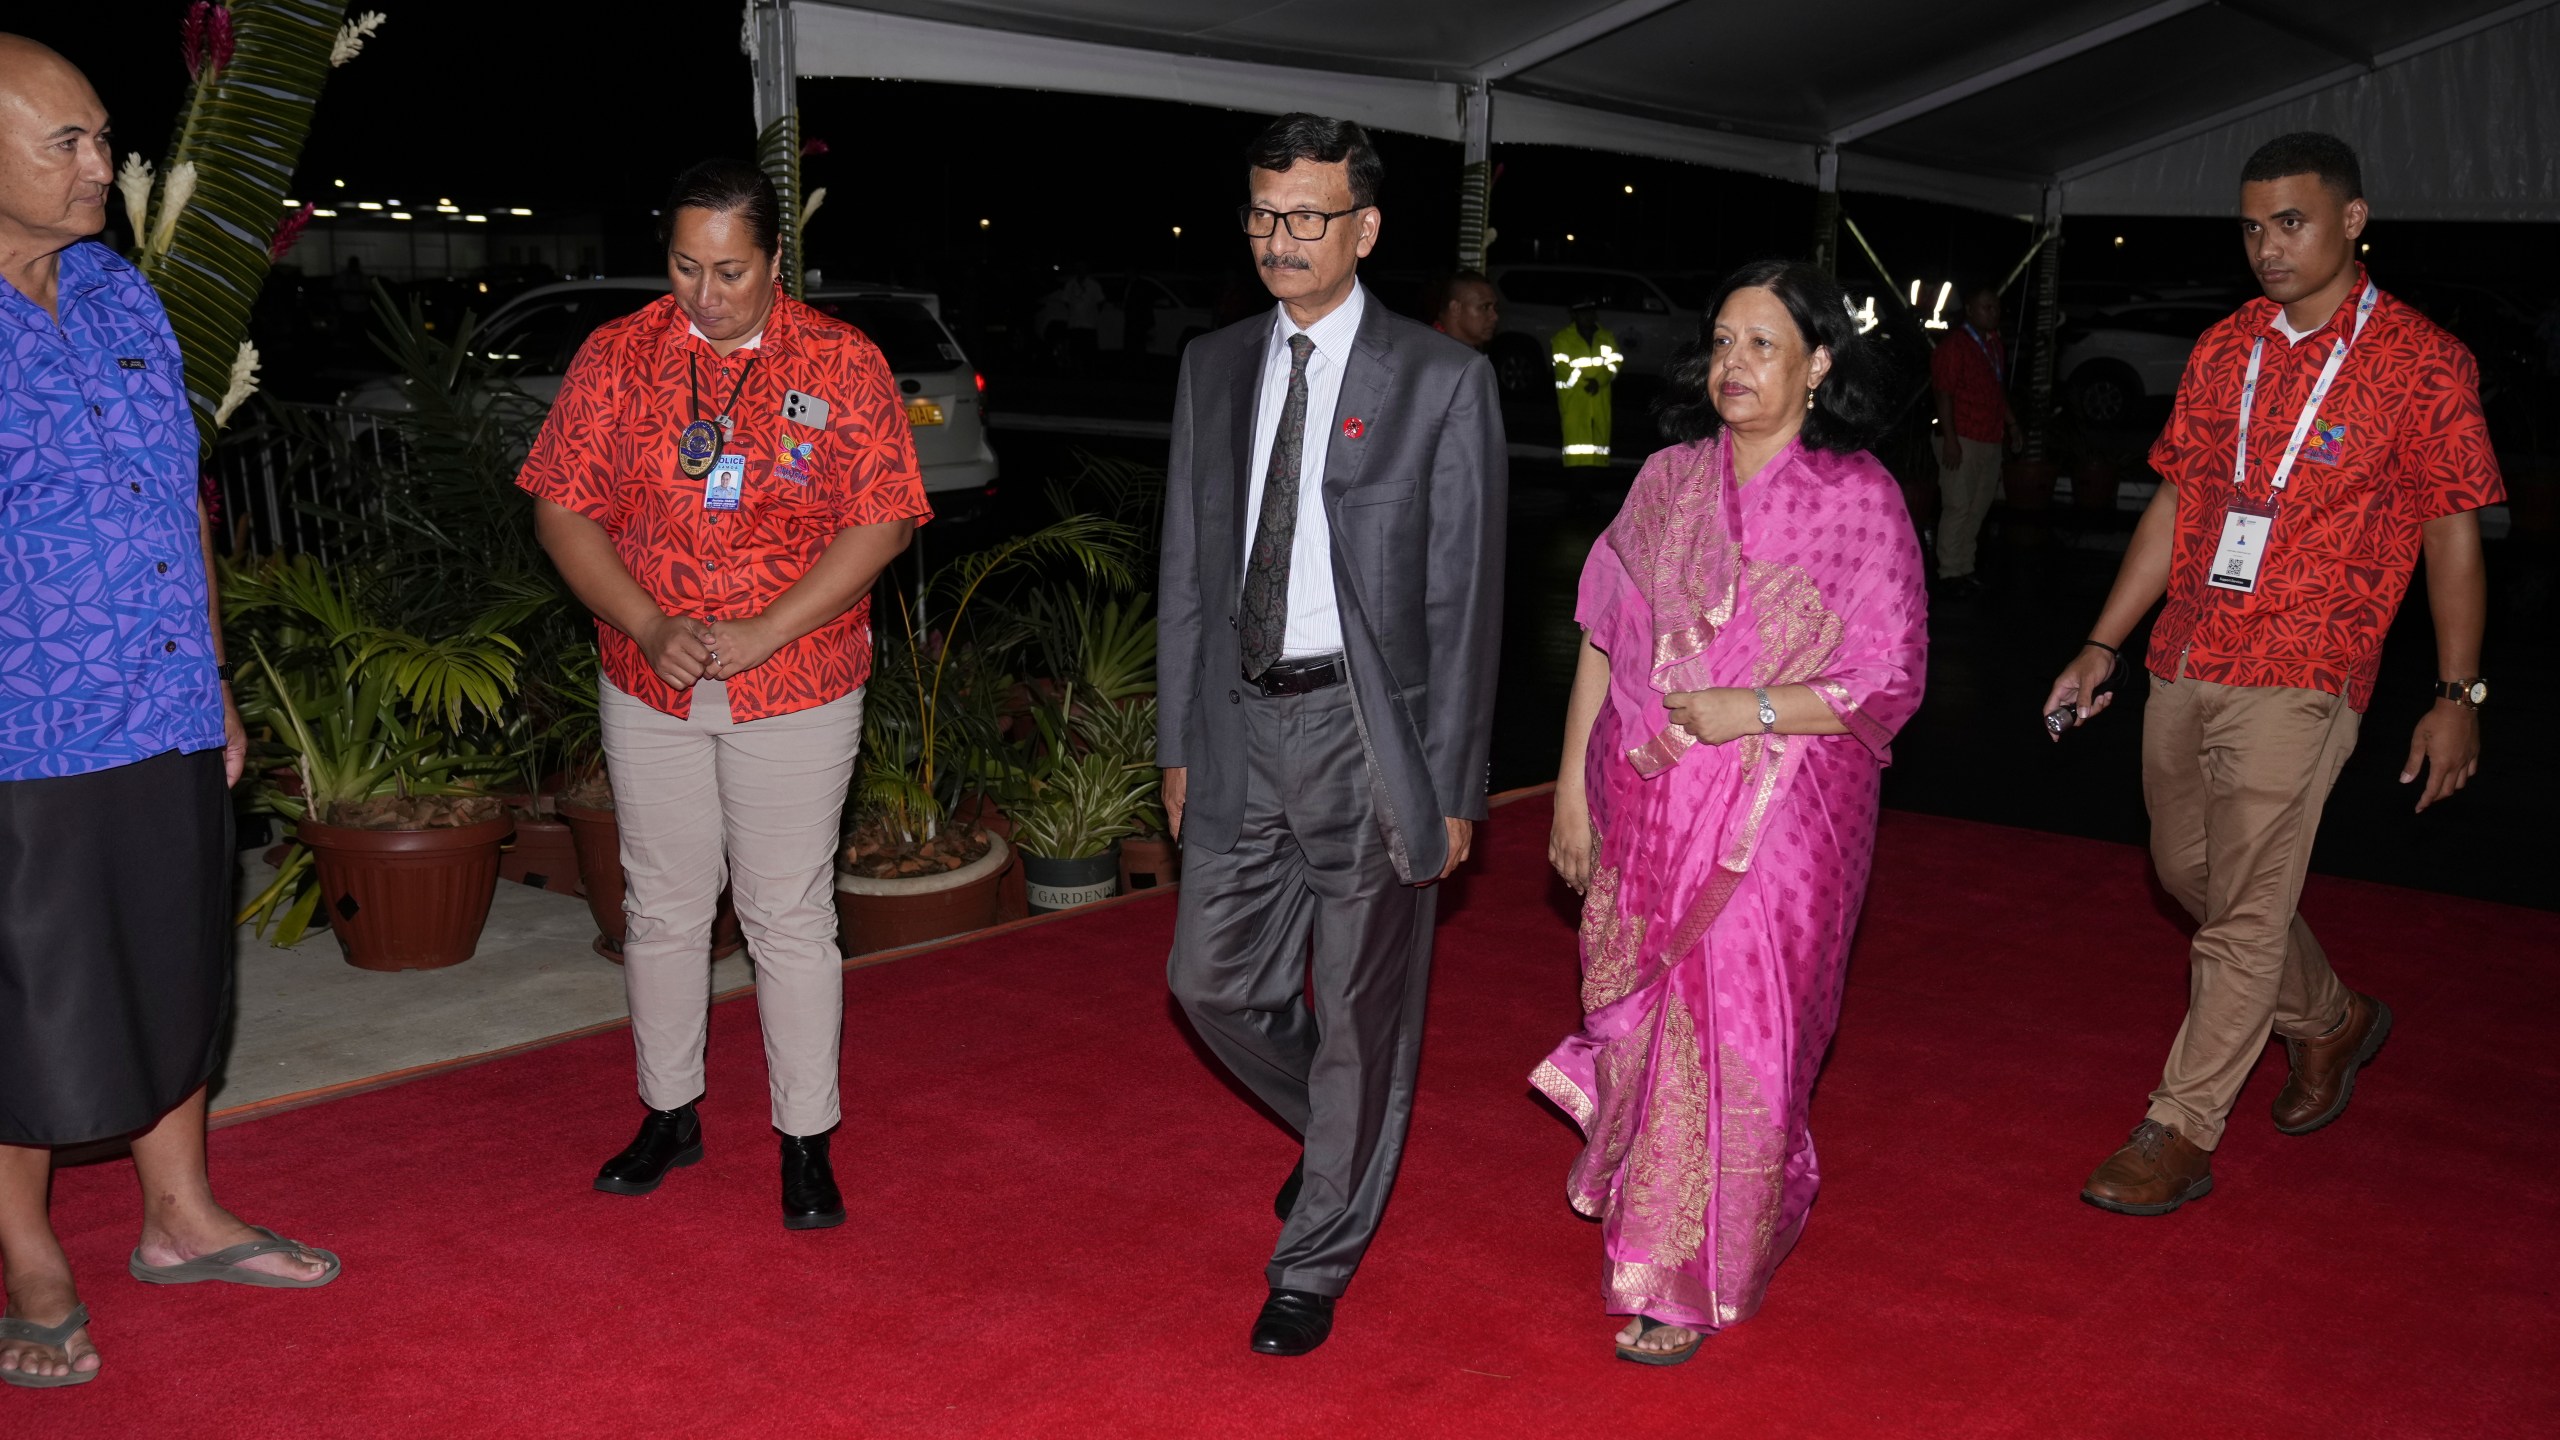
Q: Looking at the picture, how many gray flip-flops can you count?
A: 2